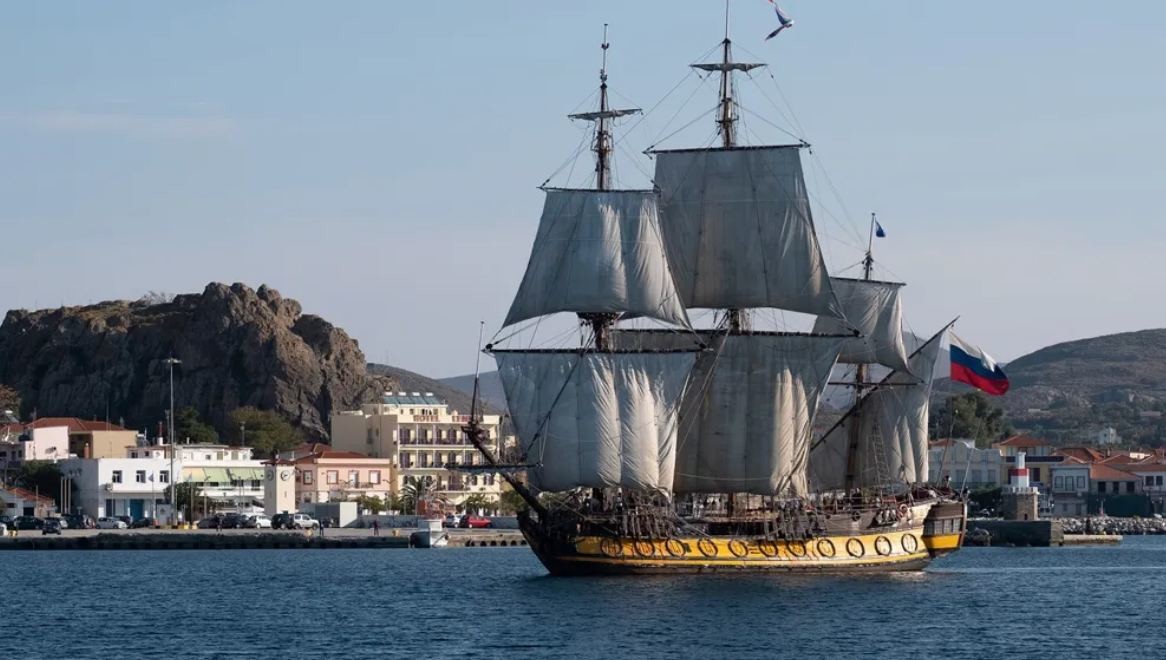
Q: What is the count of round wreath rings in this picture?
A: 11